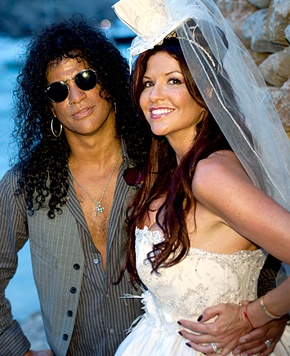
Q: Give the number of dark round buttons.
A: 4